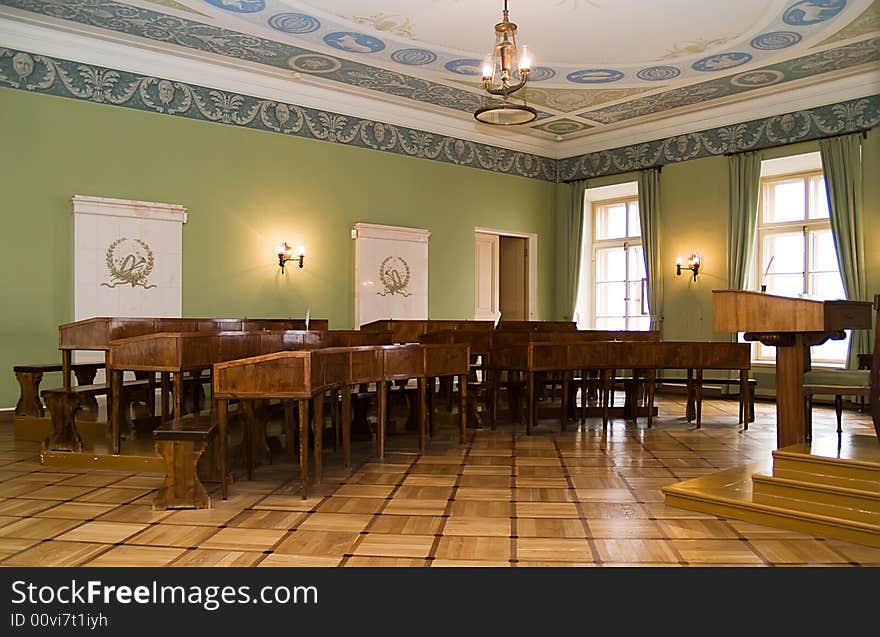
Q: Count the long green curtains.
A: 4